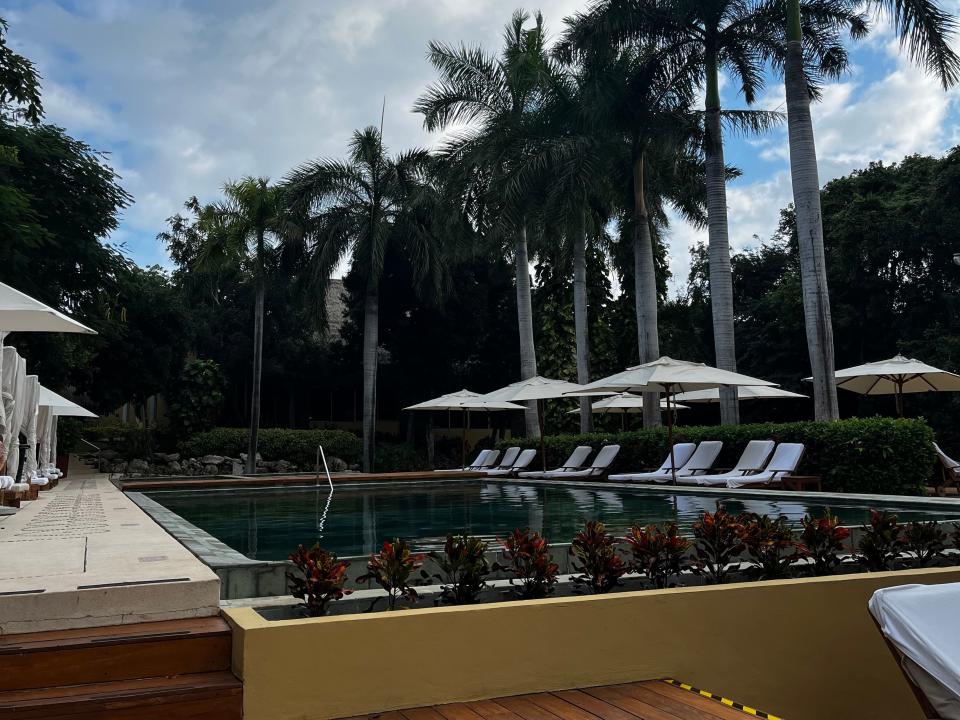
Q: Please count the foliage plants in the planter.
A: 12